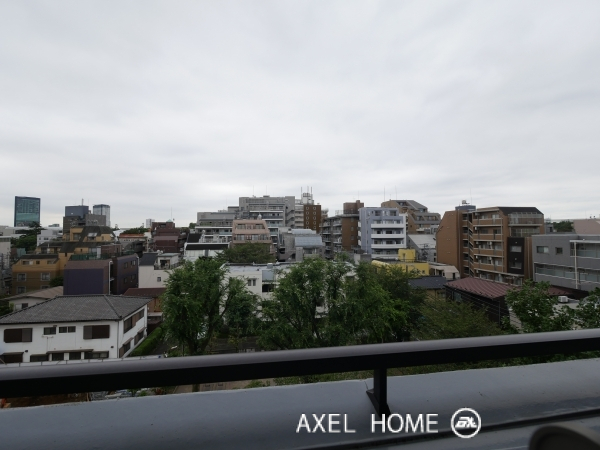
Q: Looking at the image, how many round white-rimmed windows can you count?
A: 10